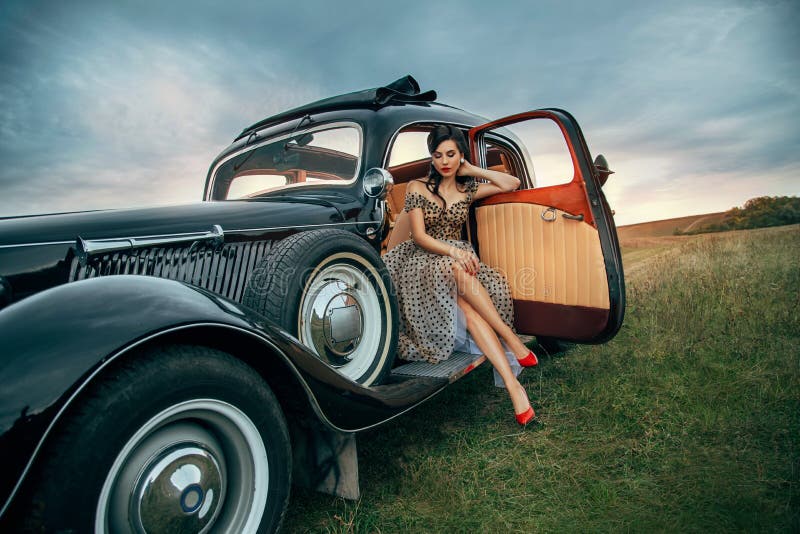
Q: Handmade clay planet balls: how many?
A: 0